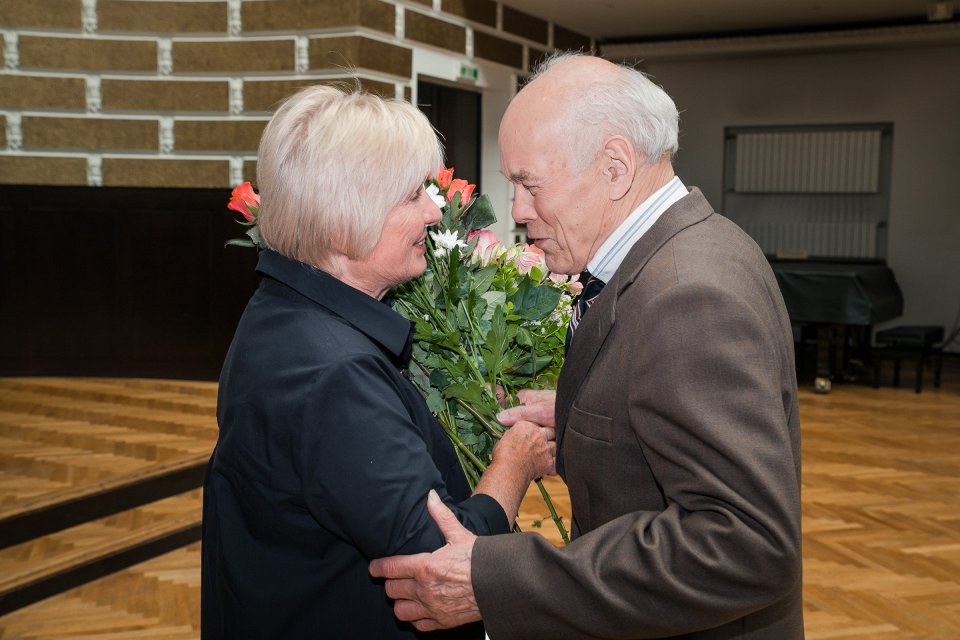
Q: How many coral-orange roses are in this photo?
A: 3